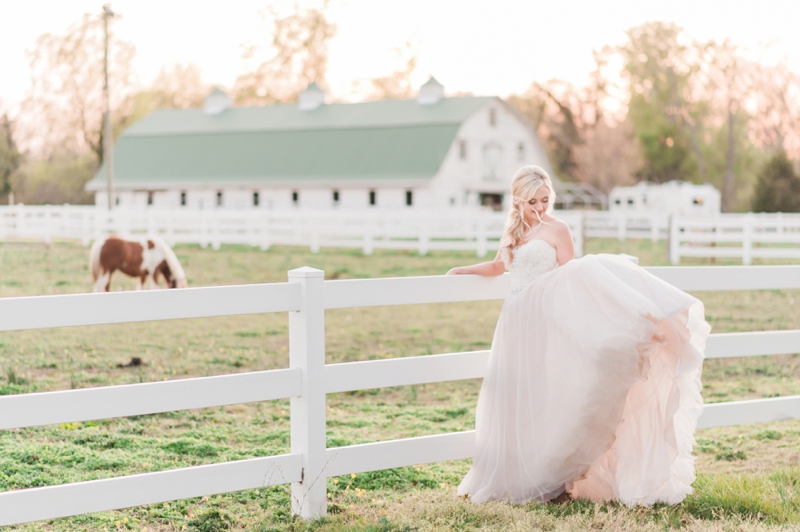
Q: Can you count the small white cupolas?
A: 3